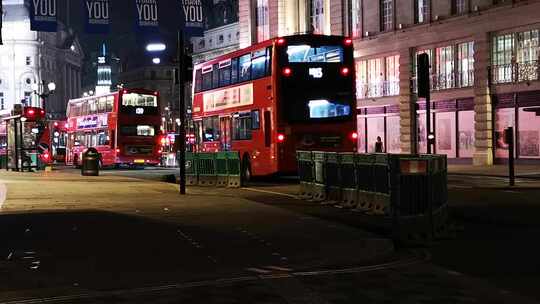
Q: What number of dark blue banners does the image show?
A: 4